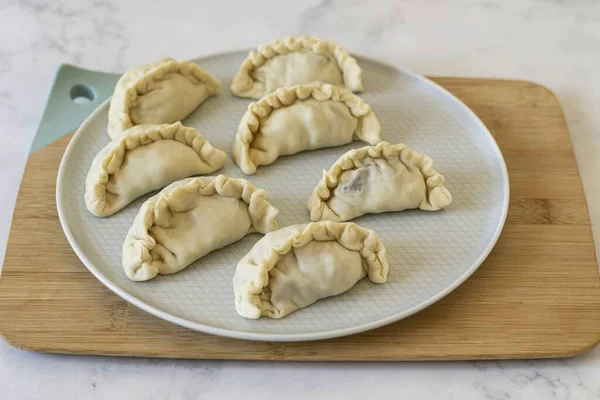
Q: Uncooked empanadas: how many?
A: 7